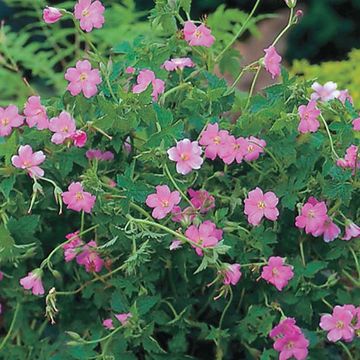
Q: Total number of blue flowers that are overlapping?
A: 0